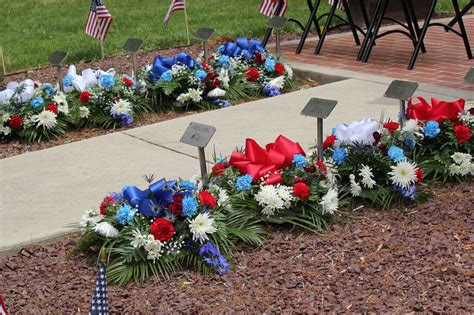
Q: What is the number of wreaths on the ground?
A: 8